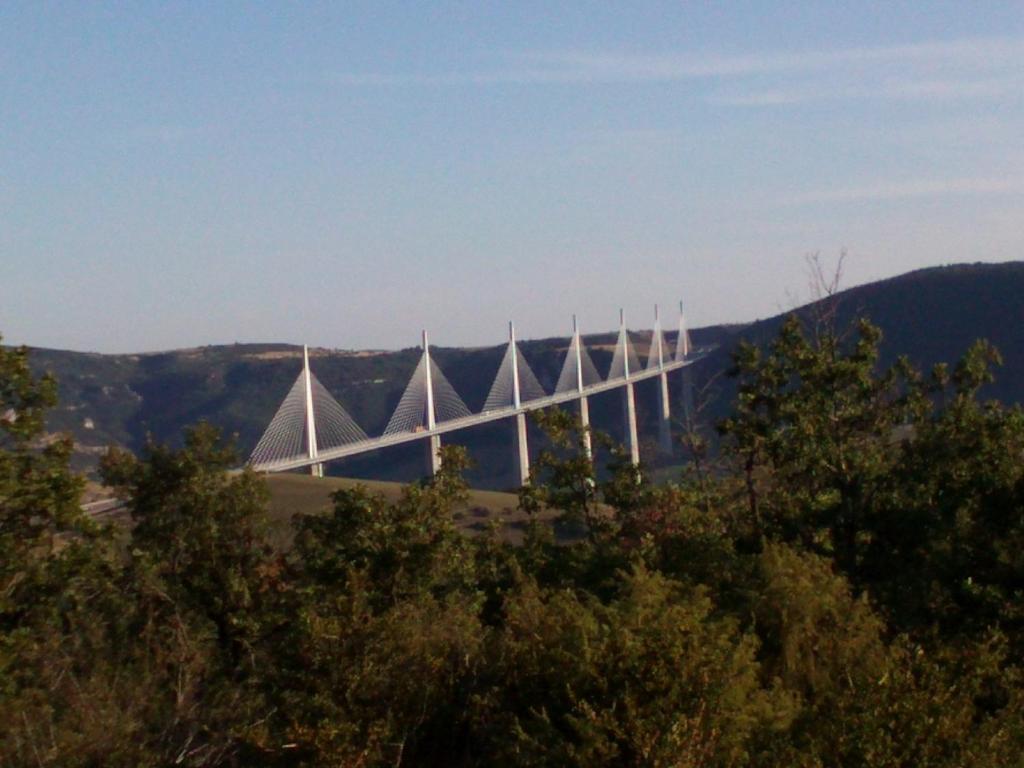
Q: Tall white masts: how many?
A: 7